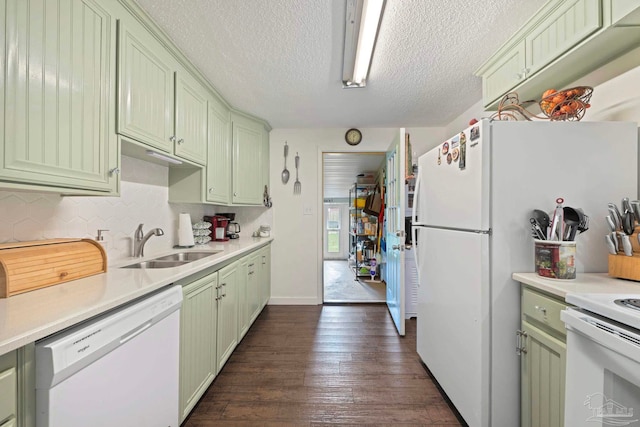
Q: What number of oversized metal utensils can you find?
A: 2